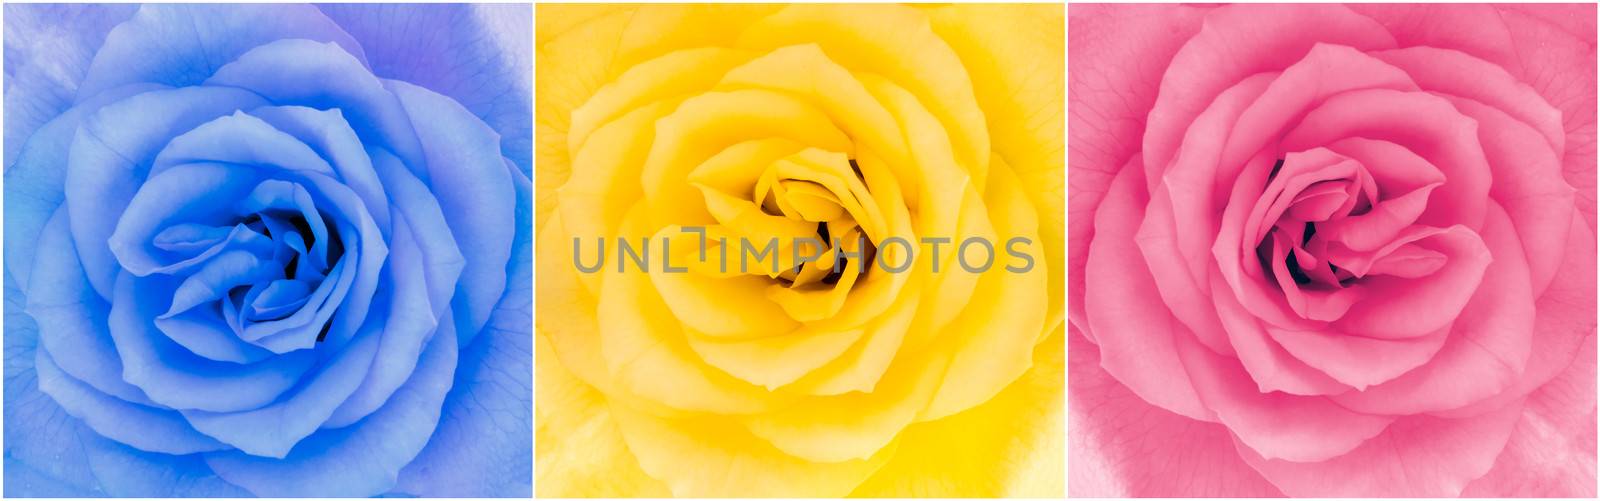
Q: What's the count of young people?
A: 0